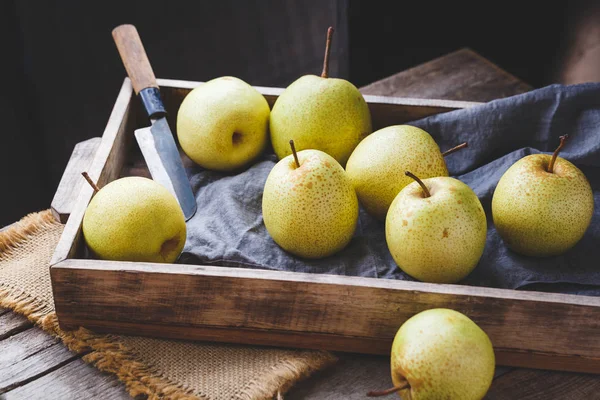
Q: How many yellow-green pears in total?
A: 8